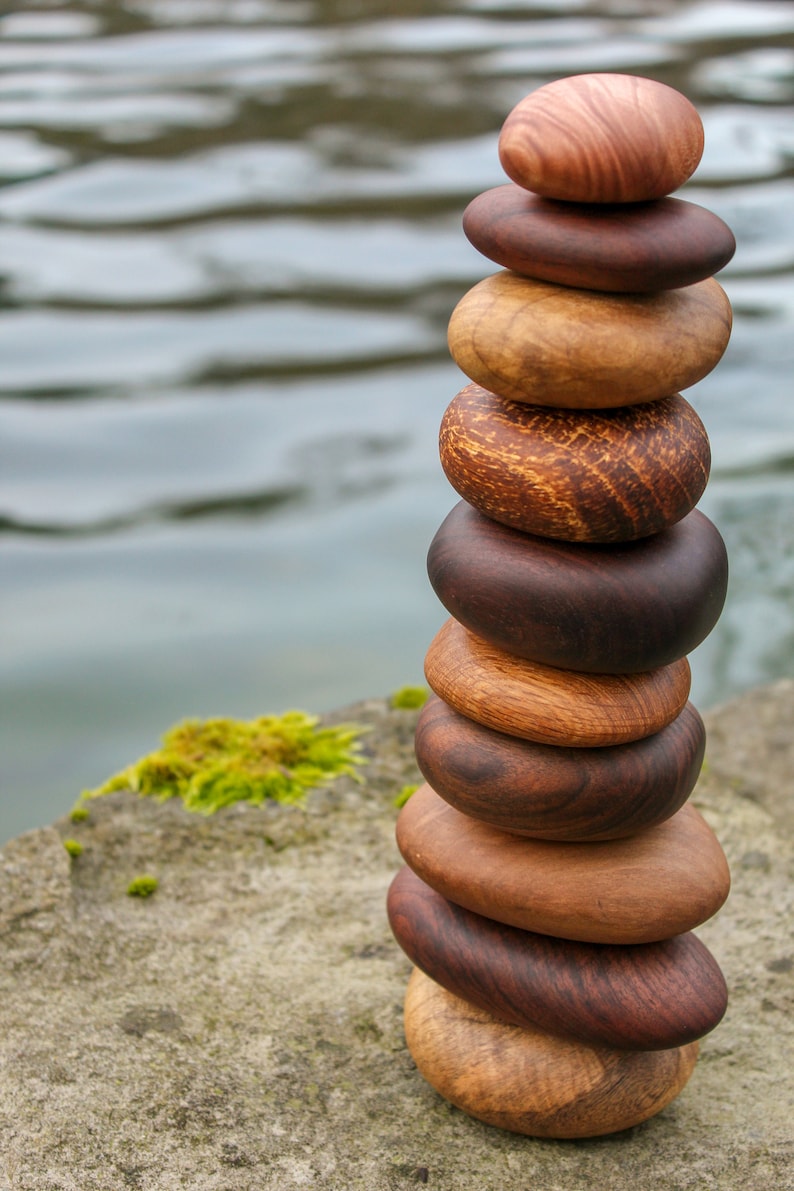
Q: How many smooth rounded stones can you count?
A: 10